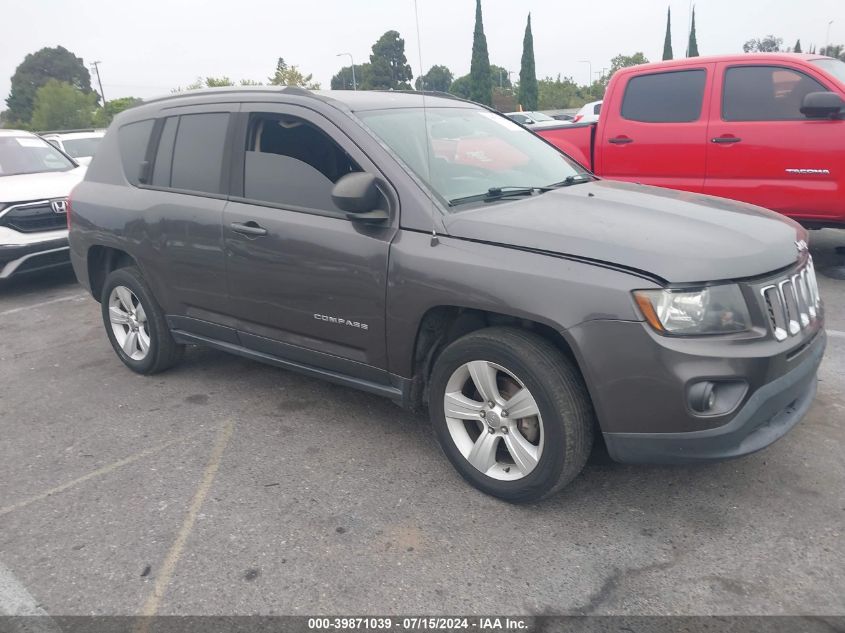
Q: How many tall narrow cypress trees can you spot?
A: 4